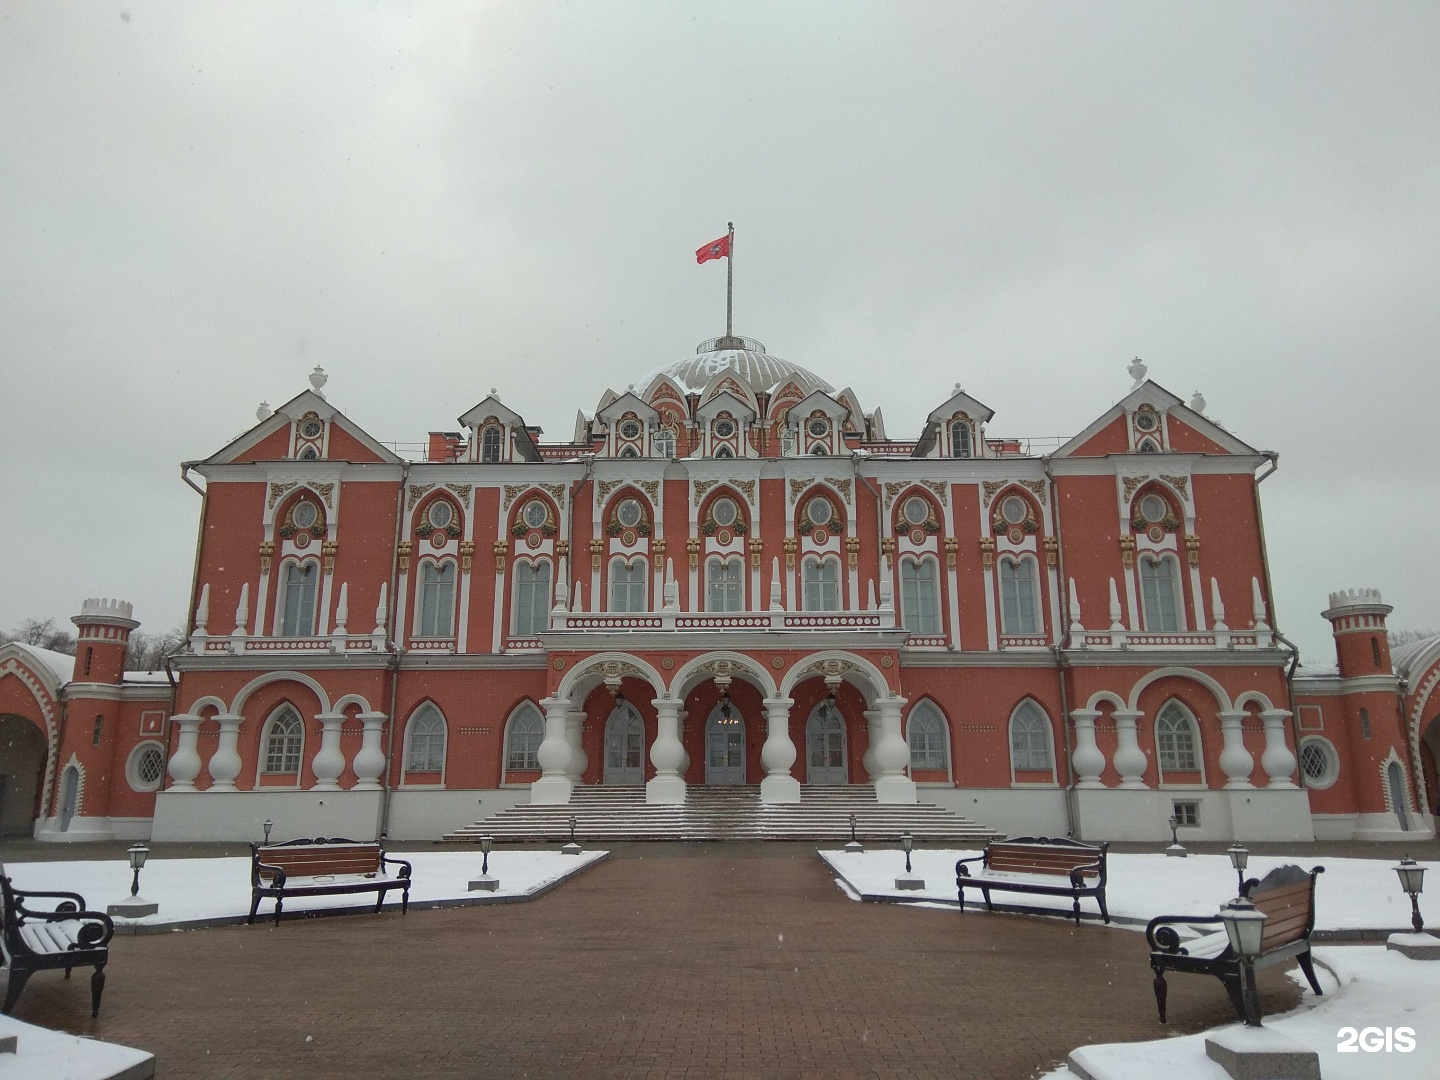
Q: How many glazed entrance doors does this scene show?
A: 3